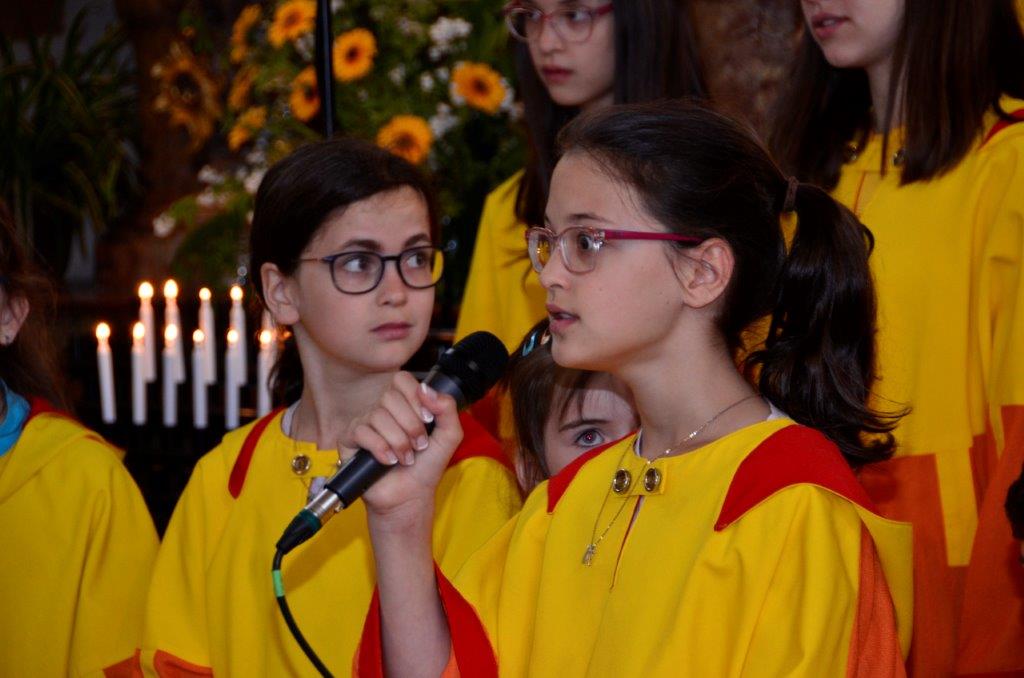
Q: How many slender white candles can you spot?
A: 11